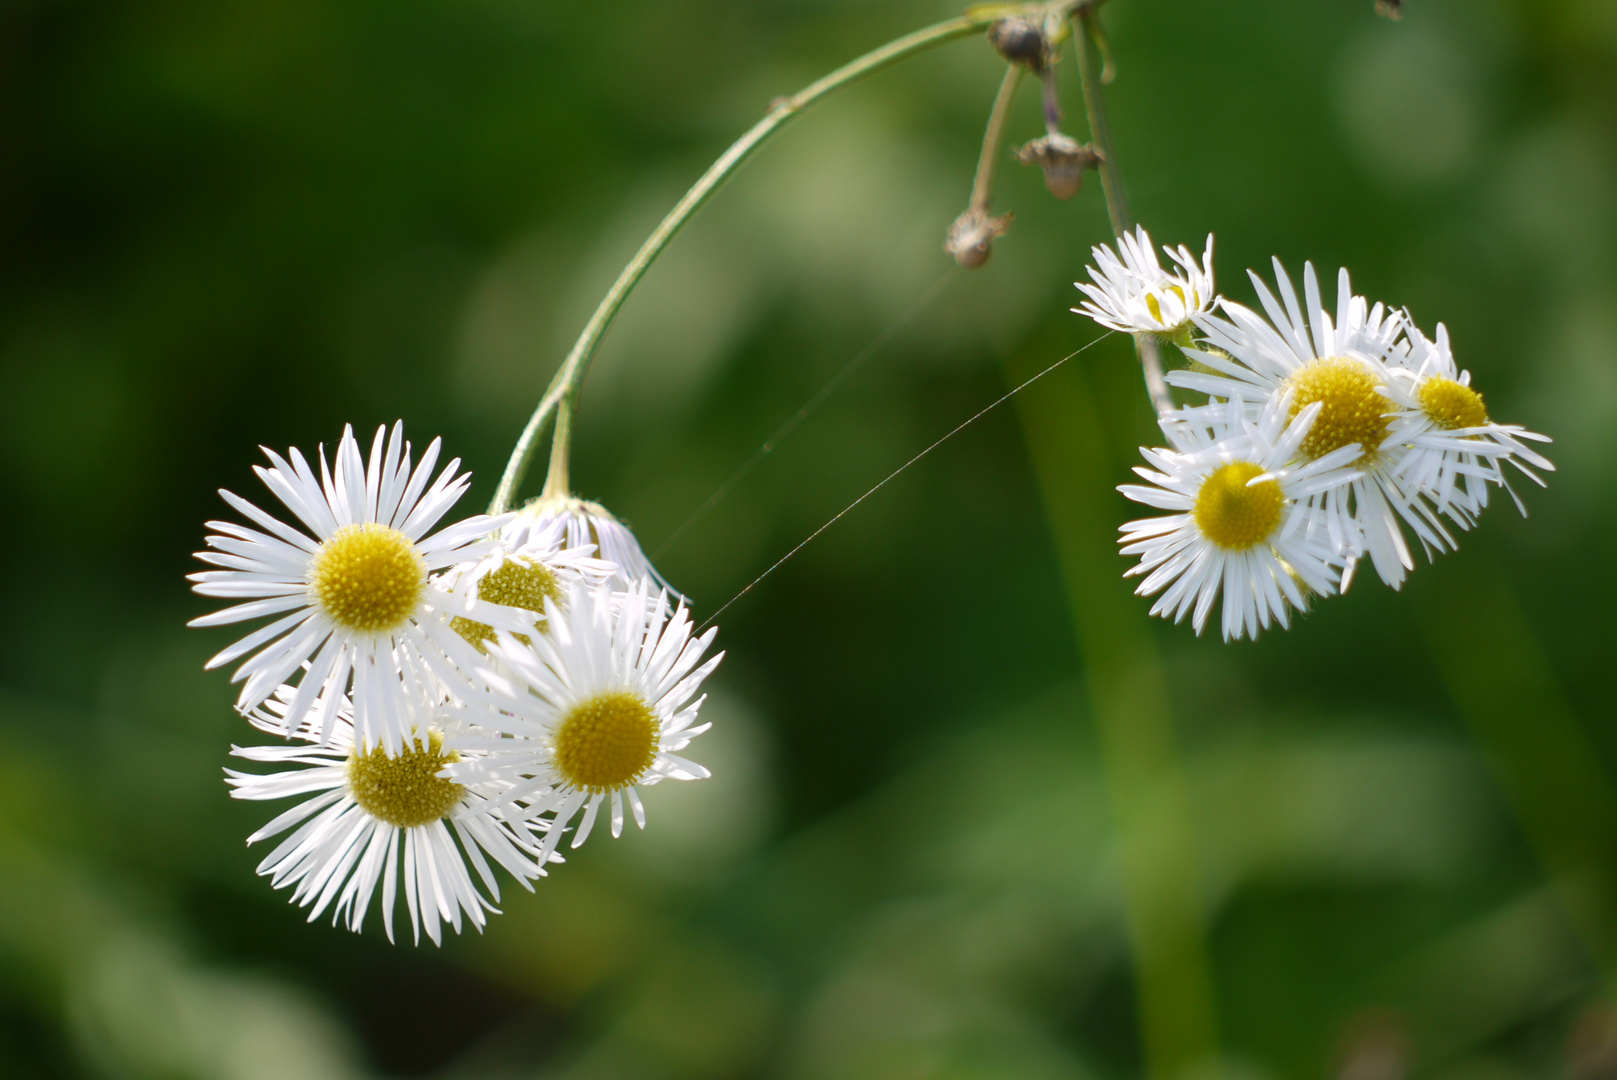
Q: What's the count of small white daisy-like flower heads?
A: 9